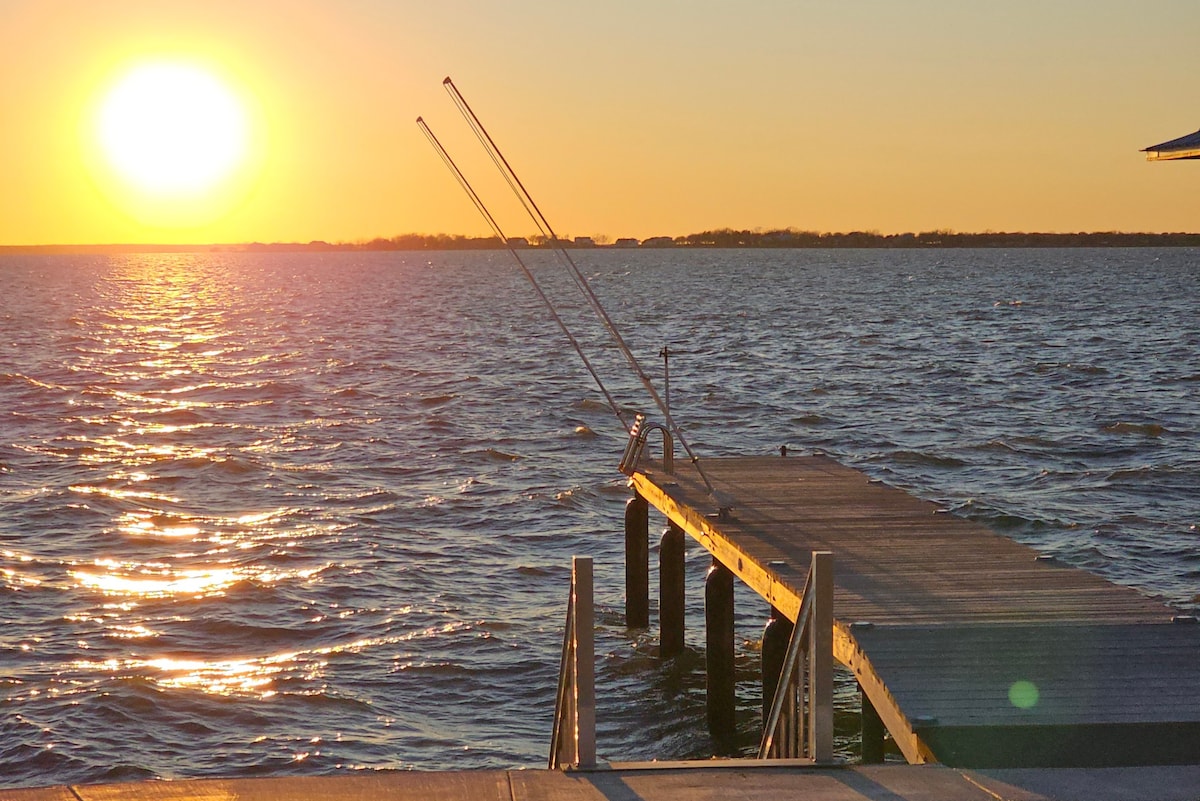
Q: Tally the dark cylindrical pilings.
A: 5